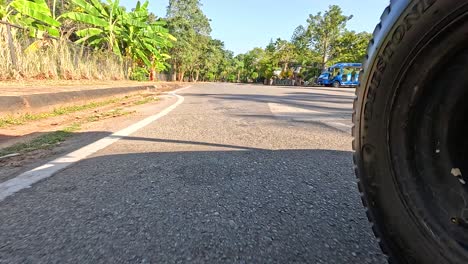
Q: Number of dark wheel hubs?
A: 1